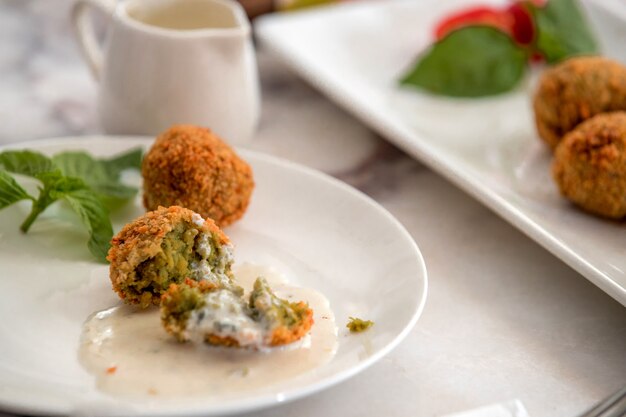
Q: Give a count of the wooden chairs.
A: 0